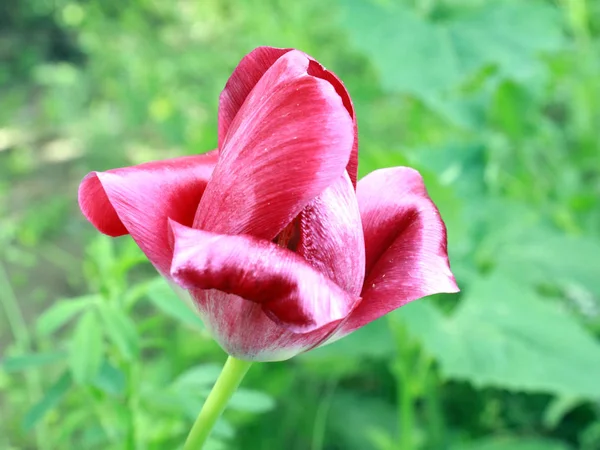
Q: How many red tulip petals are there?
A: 6